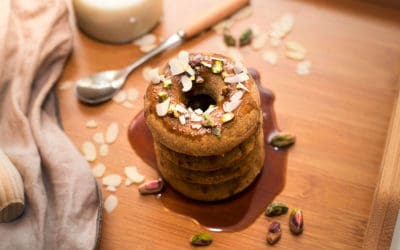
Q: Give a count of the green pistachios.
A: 5